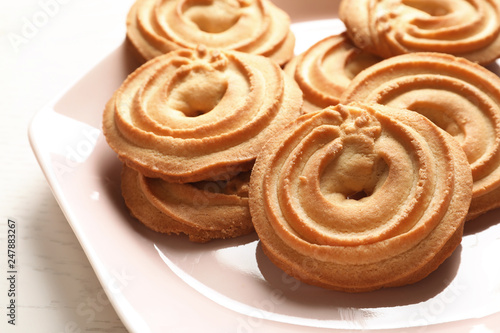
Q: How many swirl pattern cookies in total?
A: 7